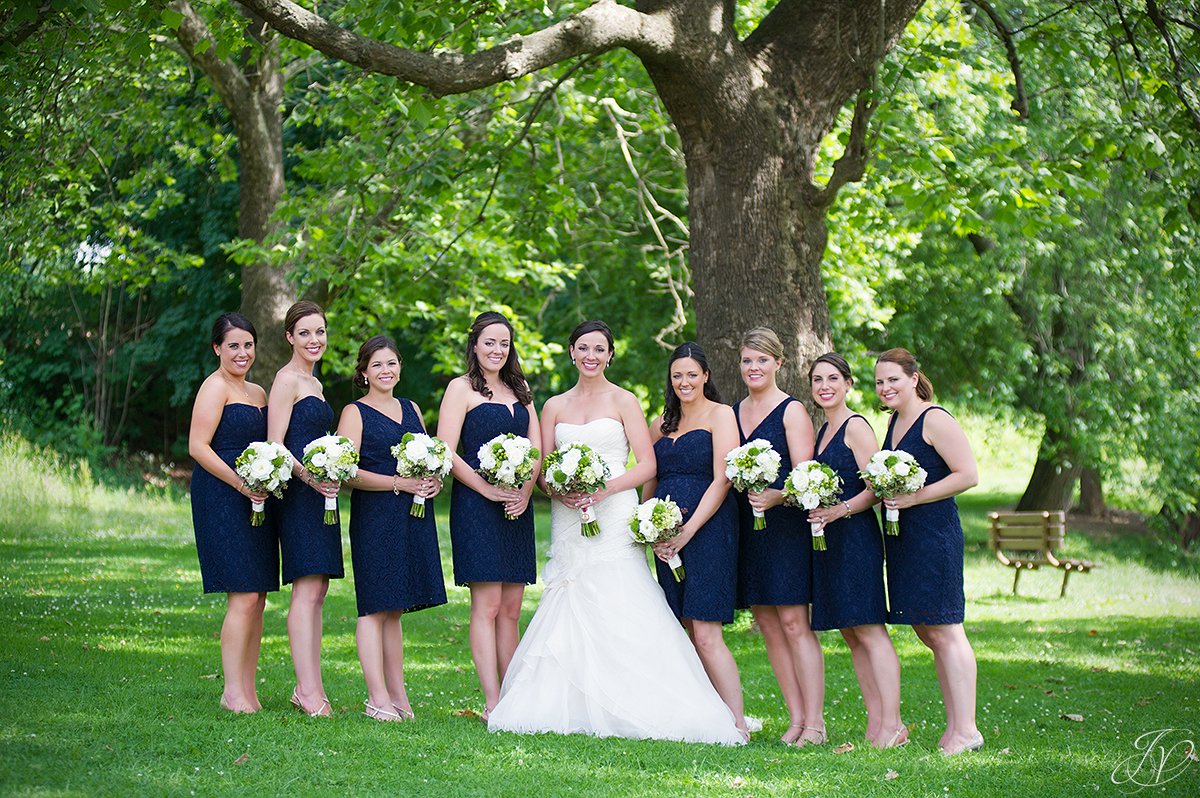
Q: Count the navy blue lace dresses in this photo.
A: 8